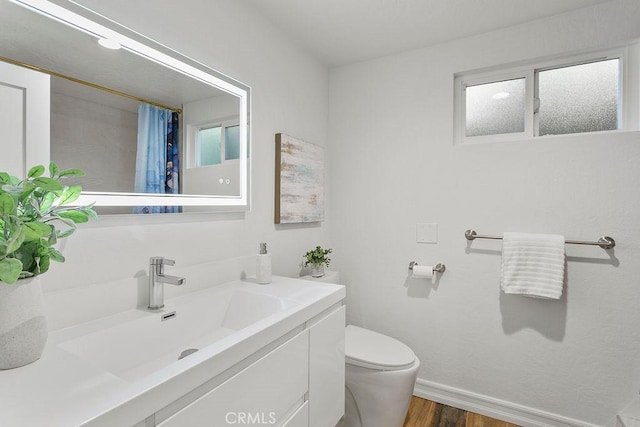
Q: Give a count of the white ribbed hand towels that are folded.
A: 1